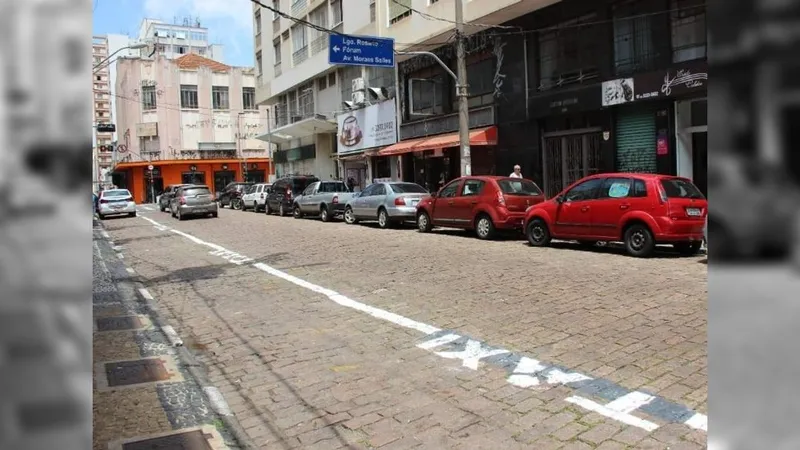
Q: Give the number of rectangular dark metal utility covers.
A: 3